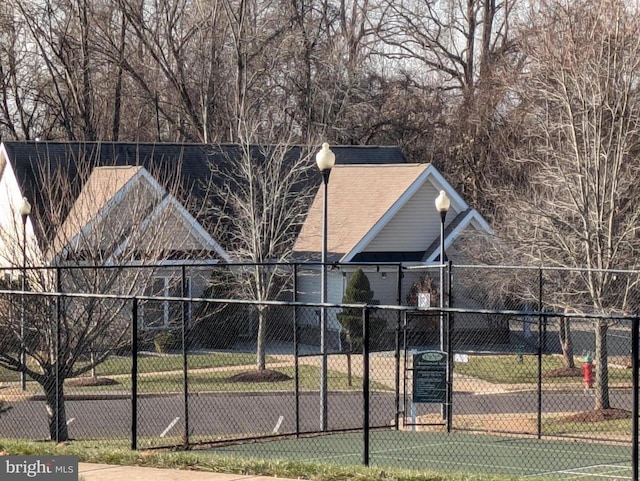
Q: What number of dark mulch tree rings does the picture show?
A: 4